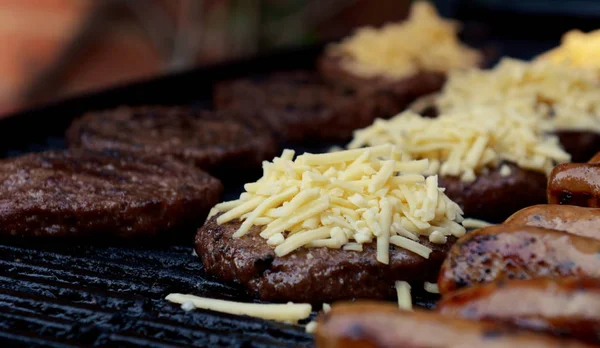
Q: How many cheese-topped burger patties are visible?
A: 5